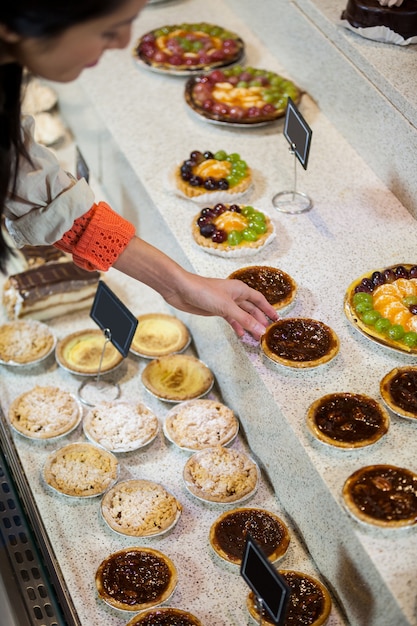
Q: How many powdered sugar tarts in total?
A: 7